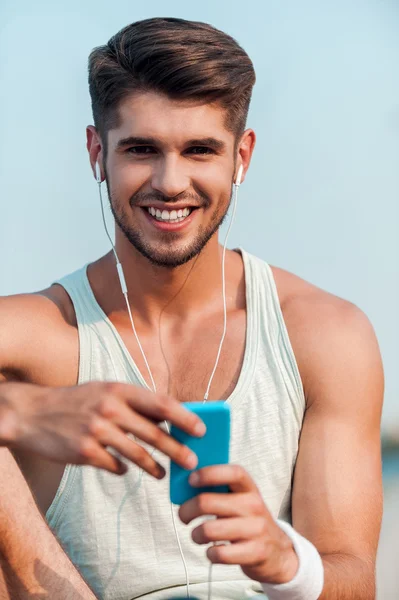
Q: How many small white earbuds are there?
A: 2